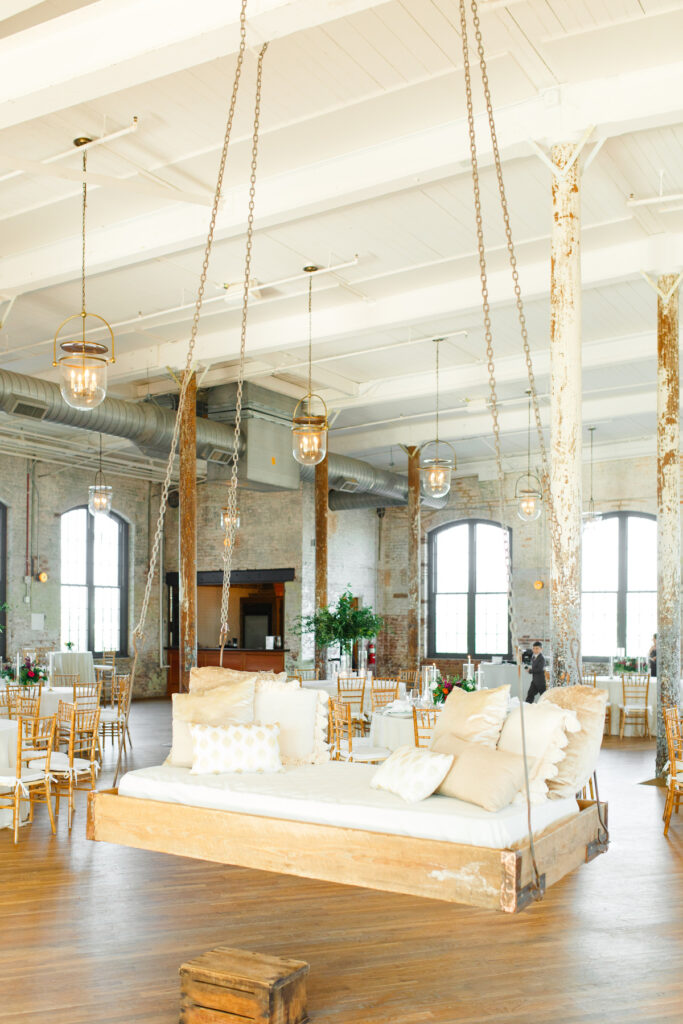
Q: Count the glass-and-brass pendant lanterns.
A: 7